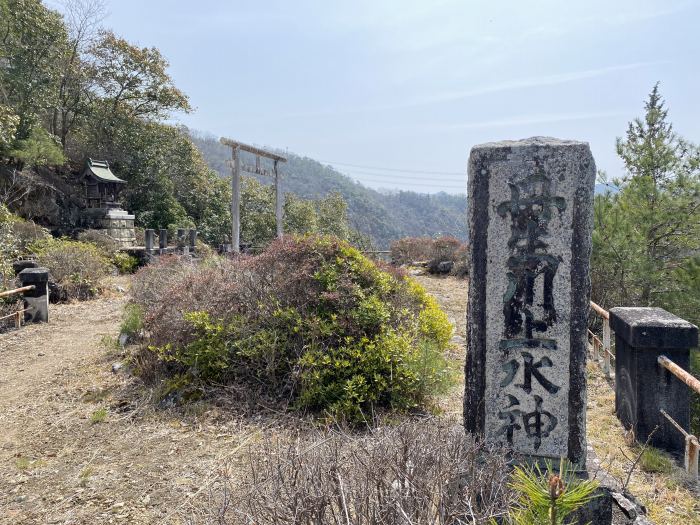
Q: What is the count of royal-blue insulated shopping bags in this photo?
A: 0